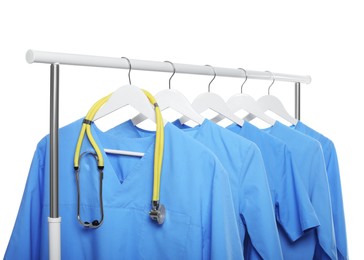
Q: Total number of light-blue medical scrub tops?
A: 5